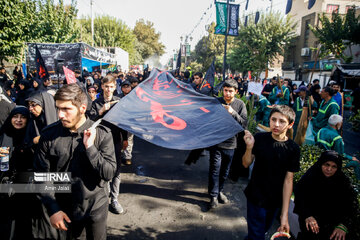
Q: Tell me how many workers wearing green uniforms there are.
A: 5